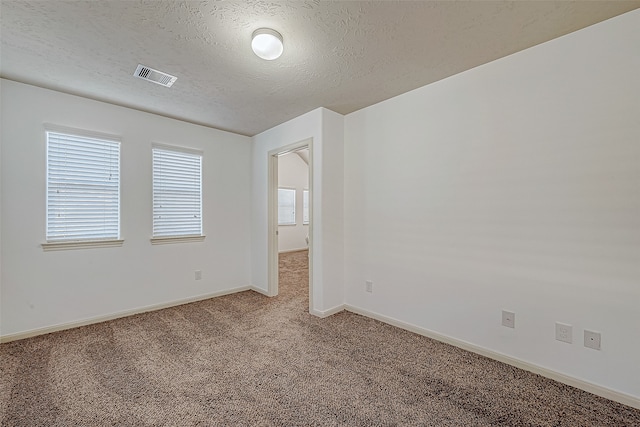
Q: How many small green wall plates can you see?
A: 0